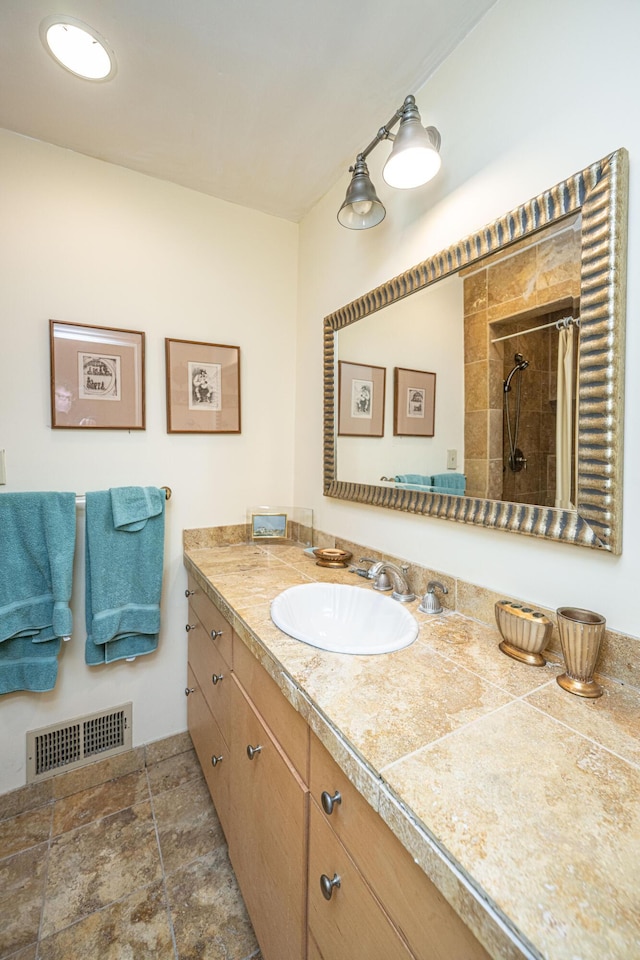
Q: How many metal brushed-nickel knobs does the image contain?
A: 9